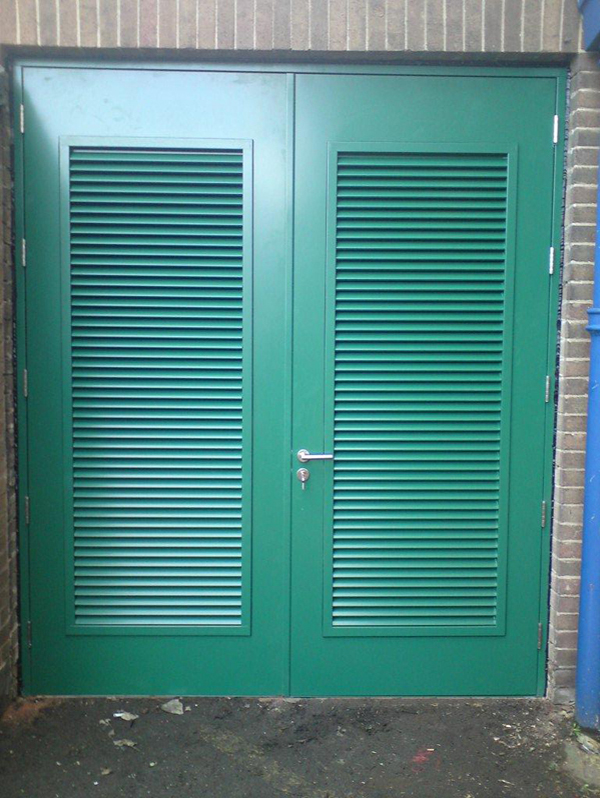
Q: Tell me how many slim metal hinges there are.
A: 10